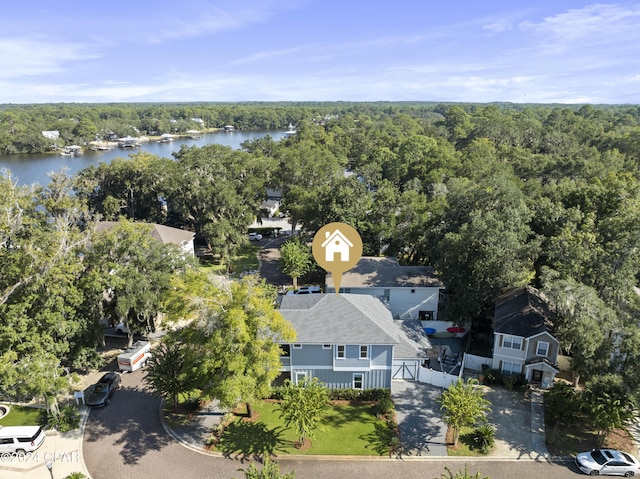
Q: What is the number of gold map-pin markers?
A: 1